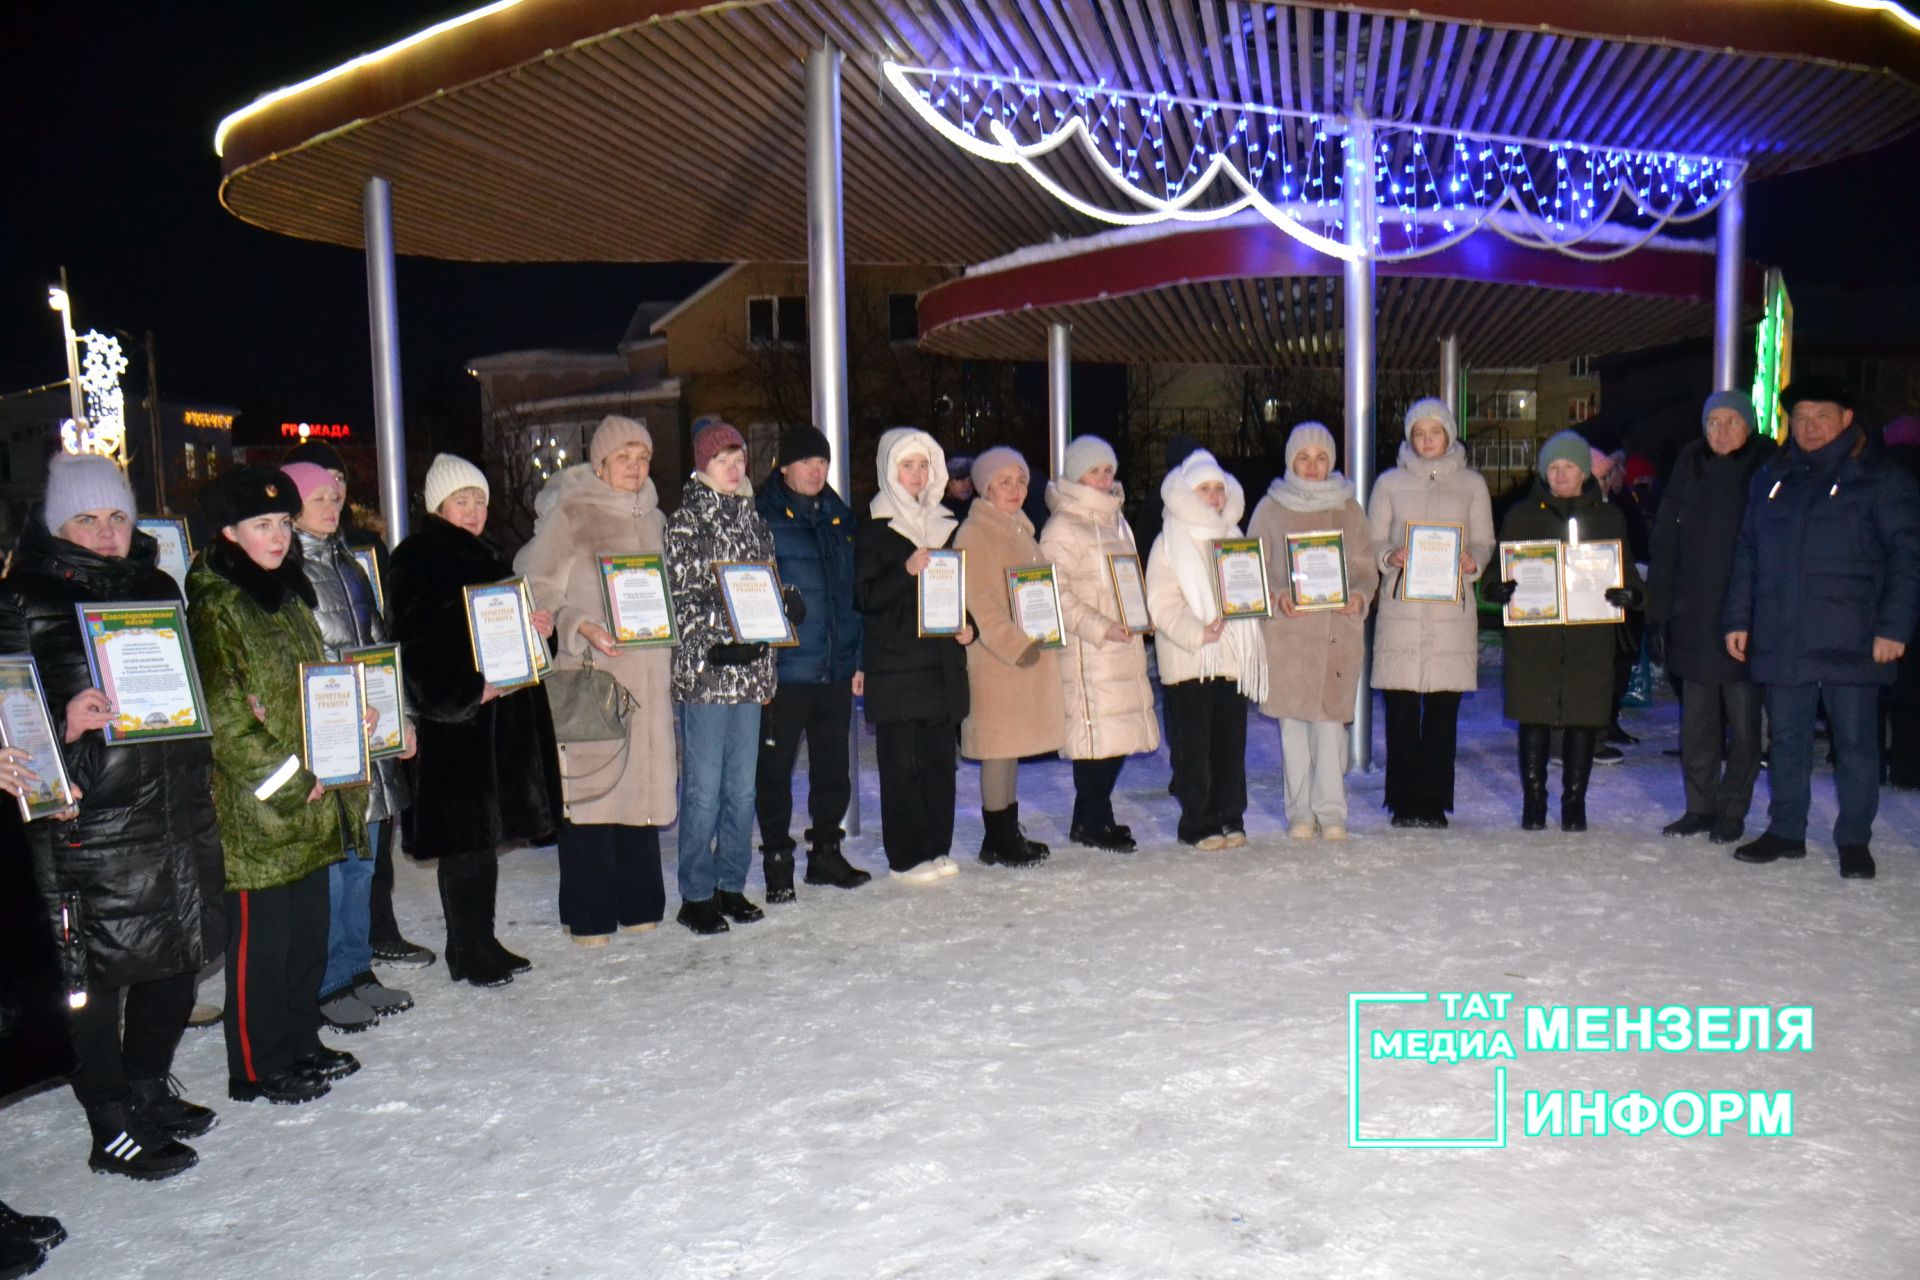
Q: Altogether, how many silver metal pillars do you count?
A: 6